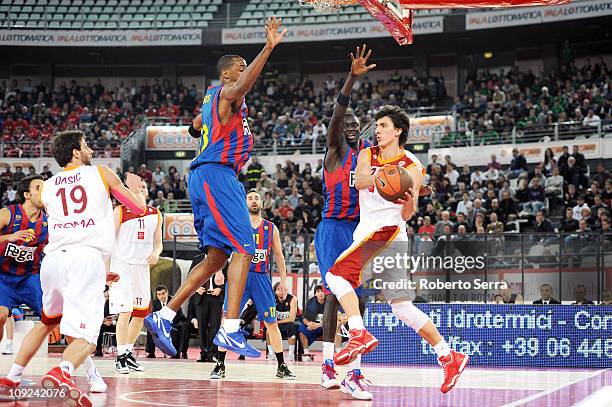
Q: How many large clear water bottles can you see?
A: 0